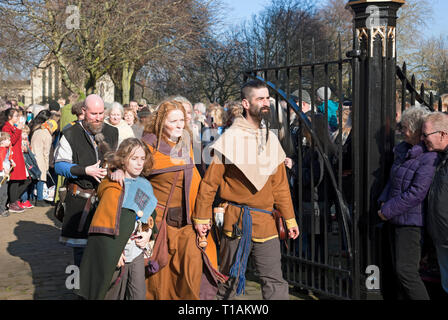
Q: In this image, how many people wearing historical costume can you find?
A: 4